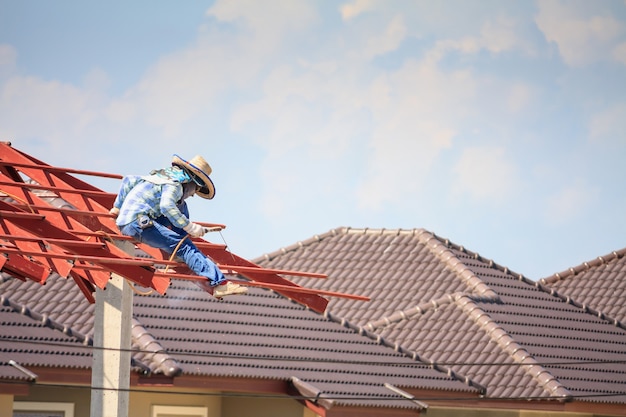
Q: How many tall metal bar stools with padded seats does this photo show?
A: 0